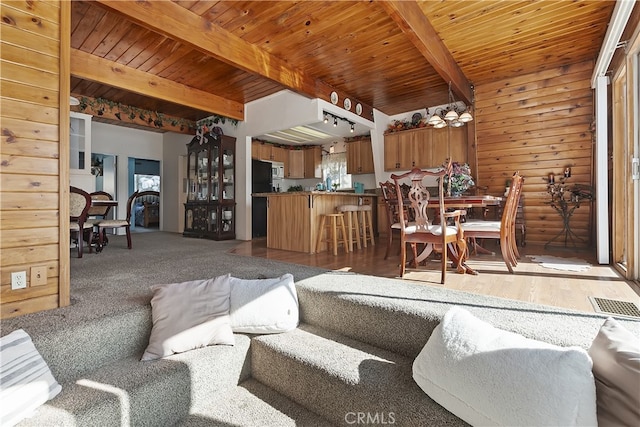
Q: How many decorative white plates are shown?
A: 3